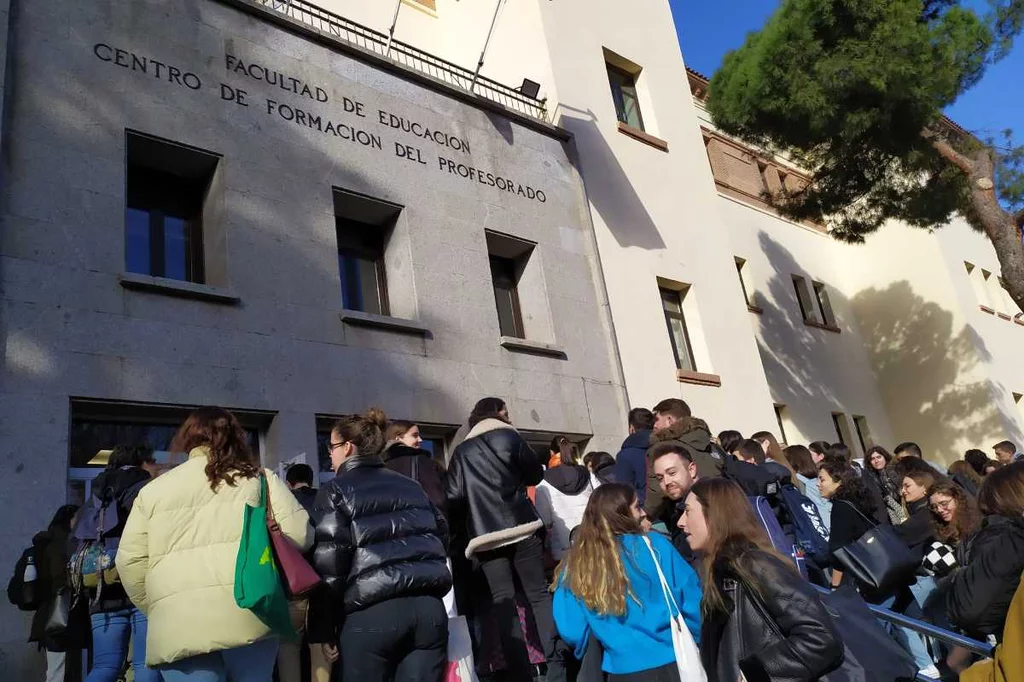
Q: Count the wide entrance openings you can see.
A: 3